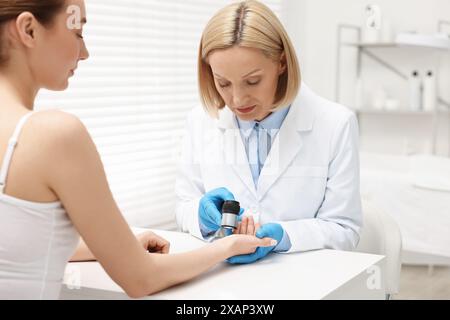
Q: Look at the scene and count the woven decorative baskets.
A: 0